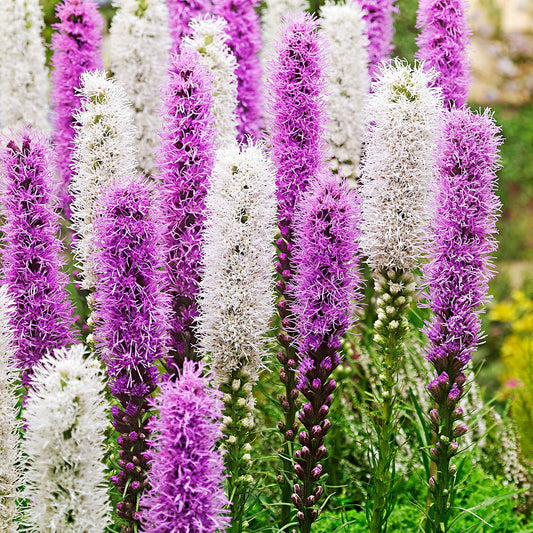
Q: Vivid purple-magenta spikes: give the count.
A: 12